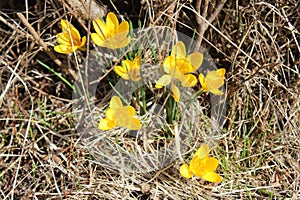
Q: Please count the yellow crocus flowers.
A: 7